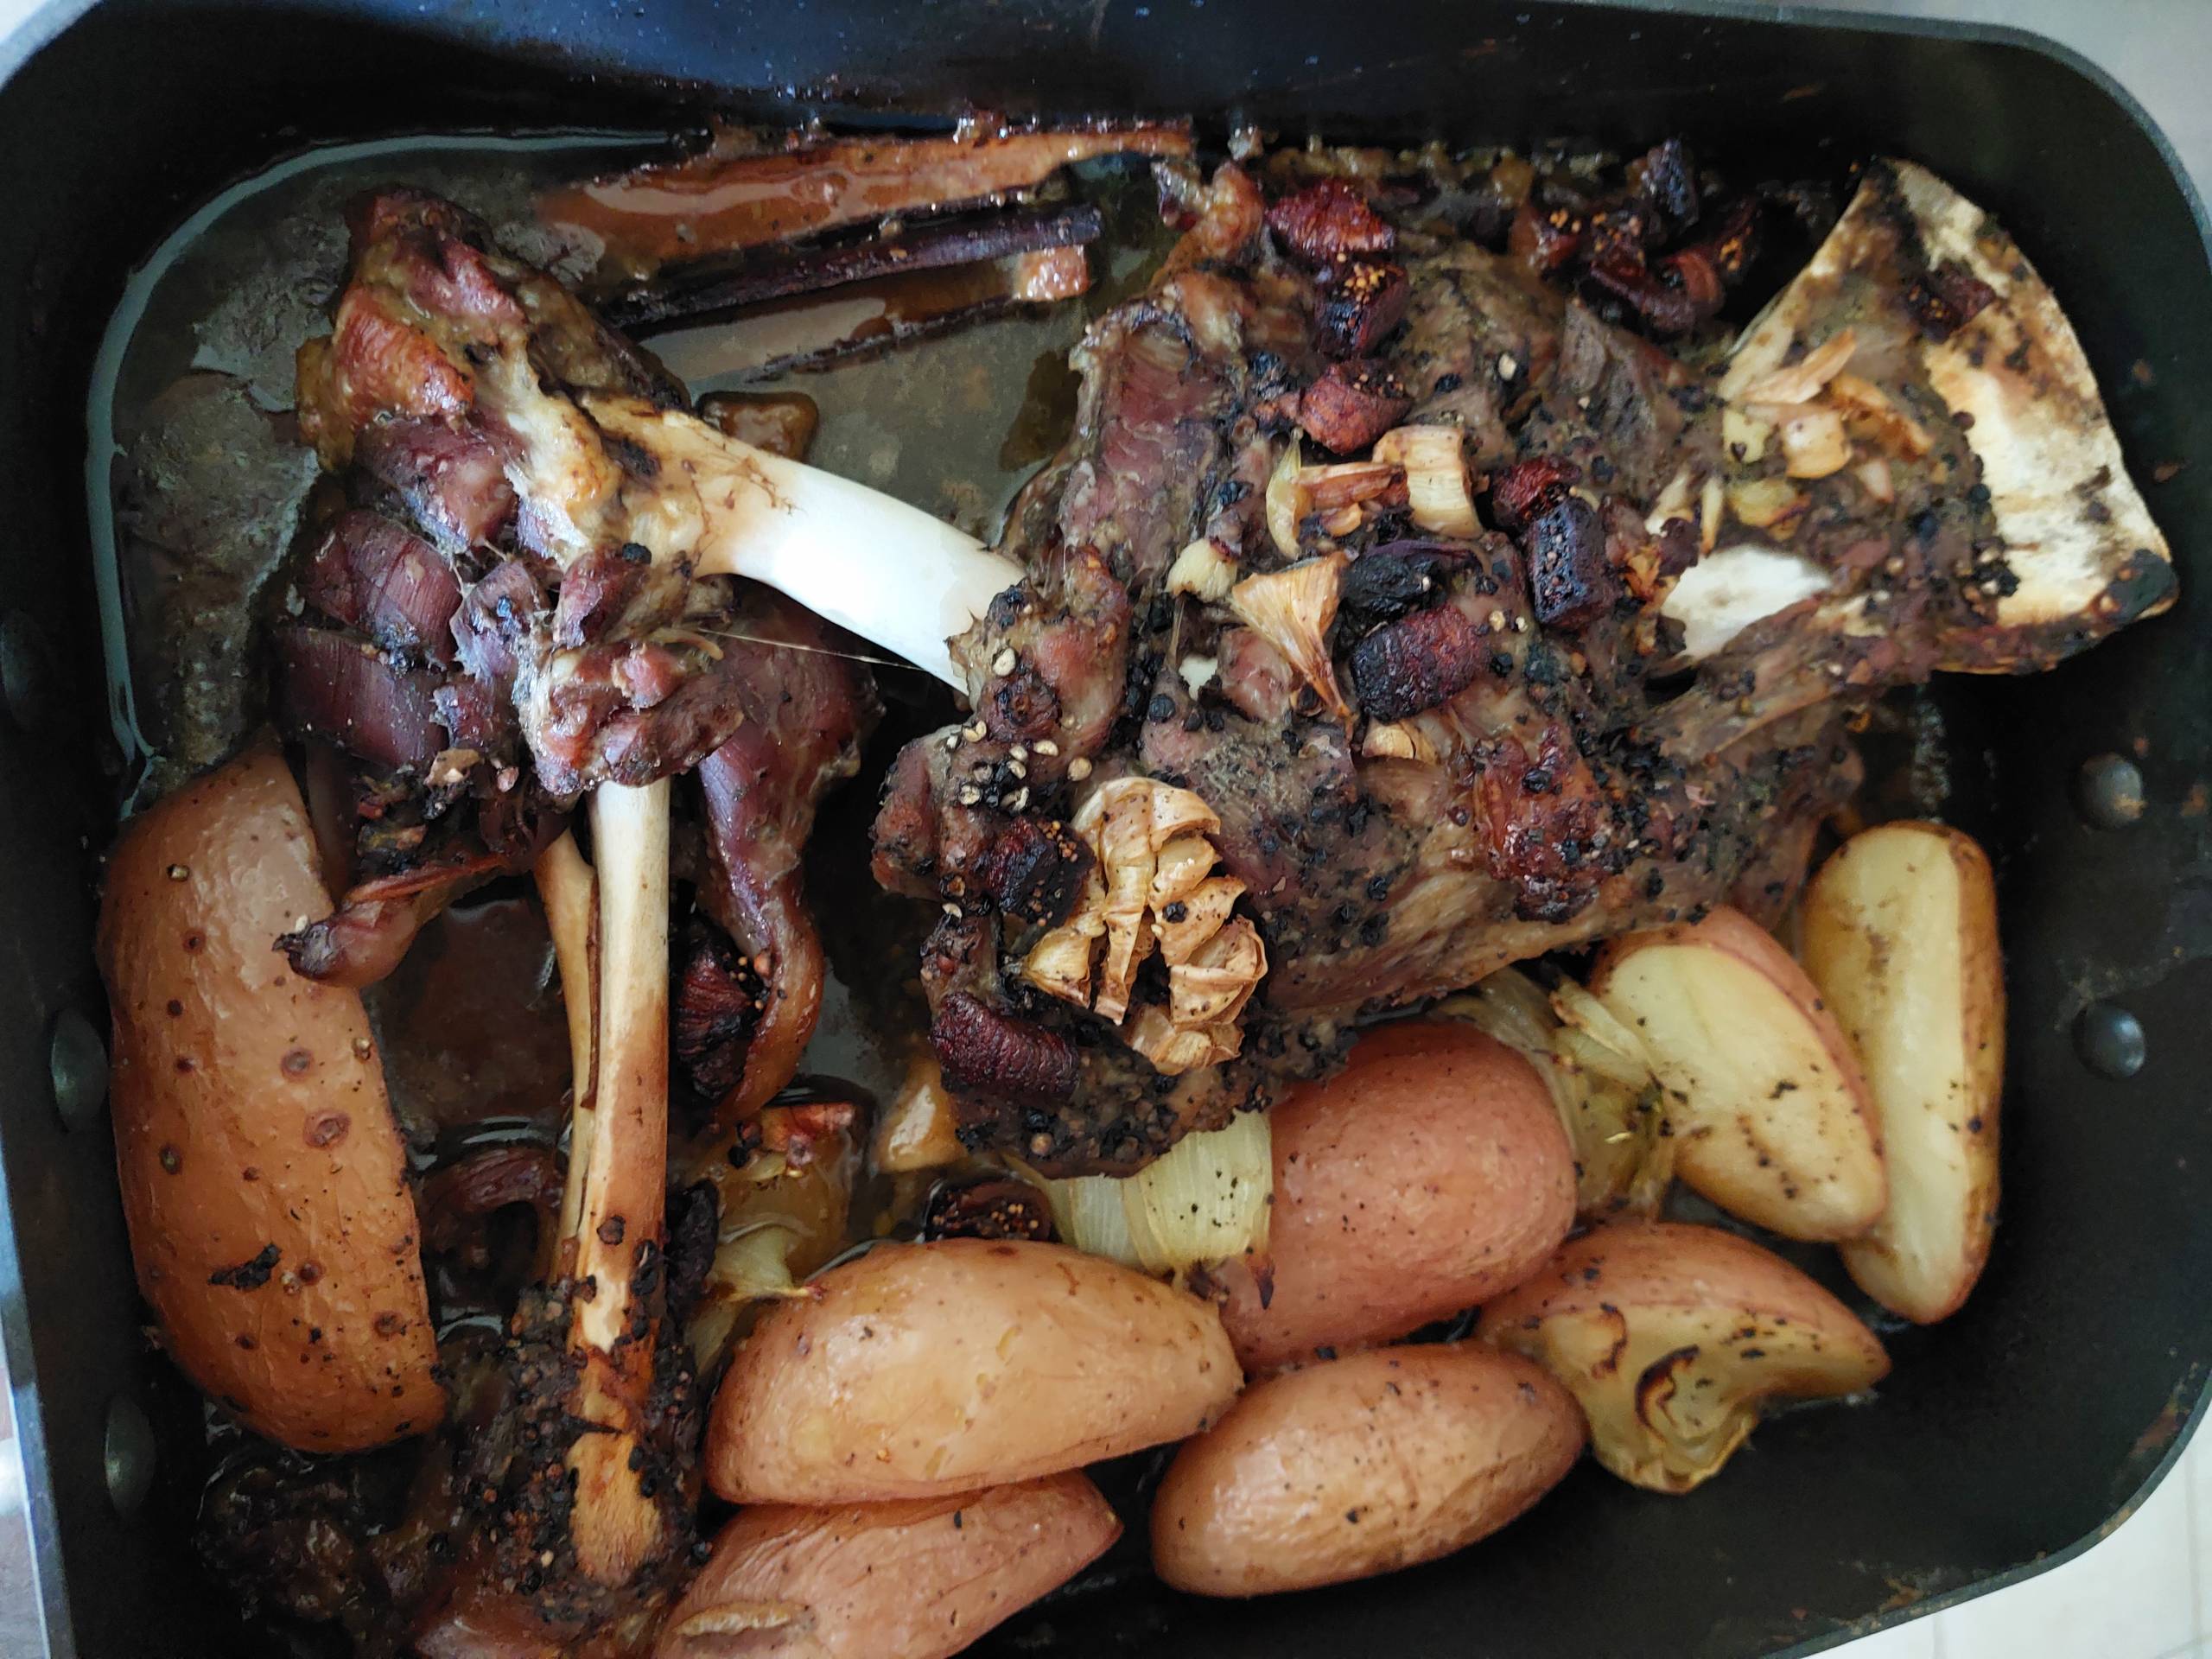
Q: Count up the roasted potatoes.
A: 8